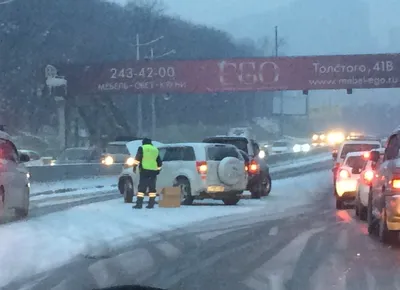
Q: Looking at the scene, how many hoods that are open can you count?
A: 1